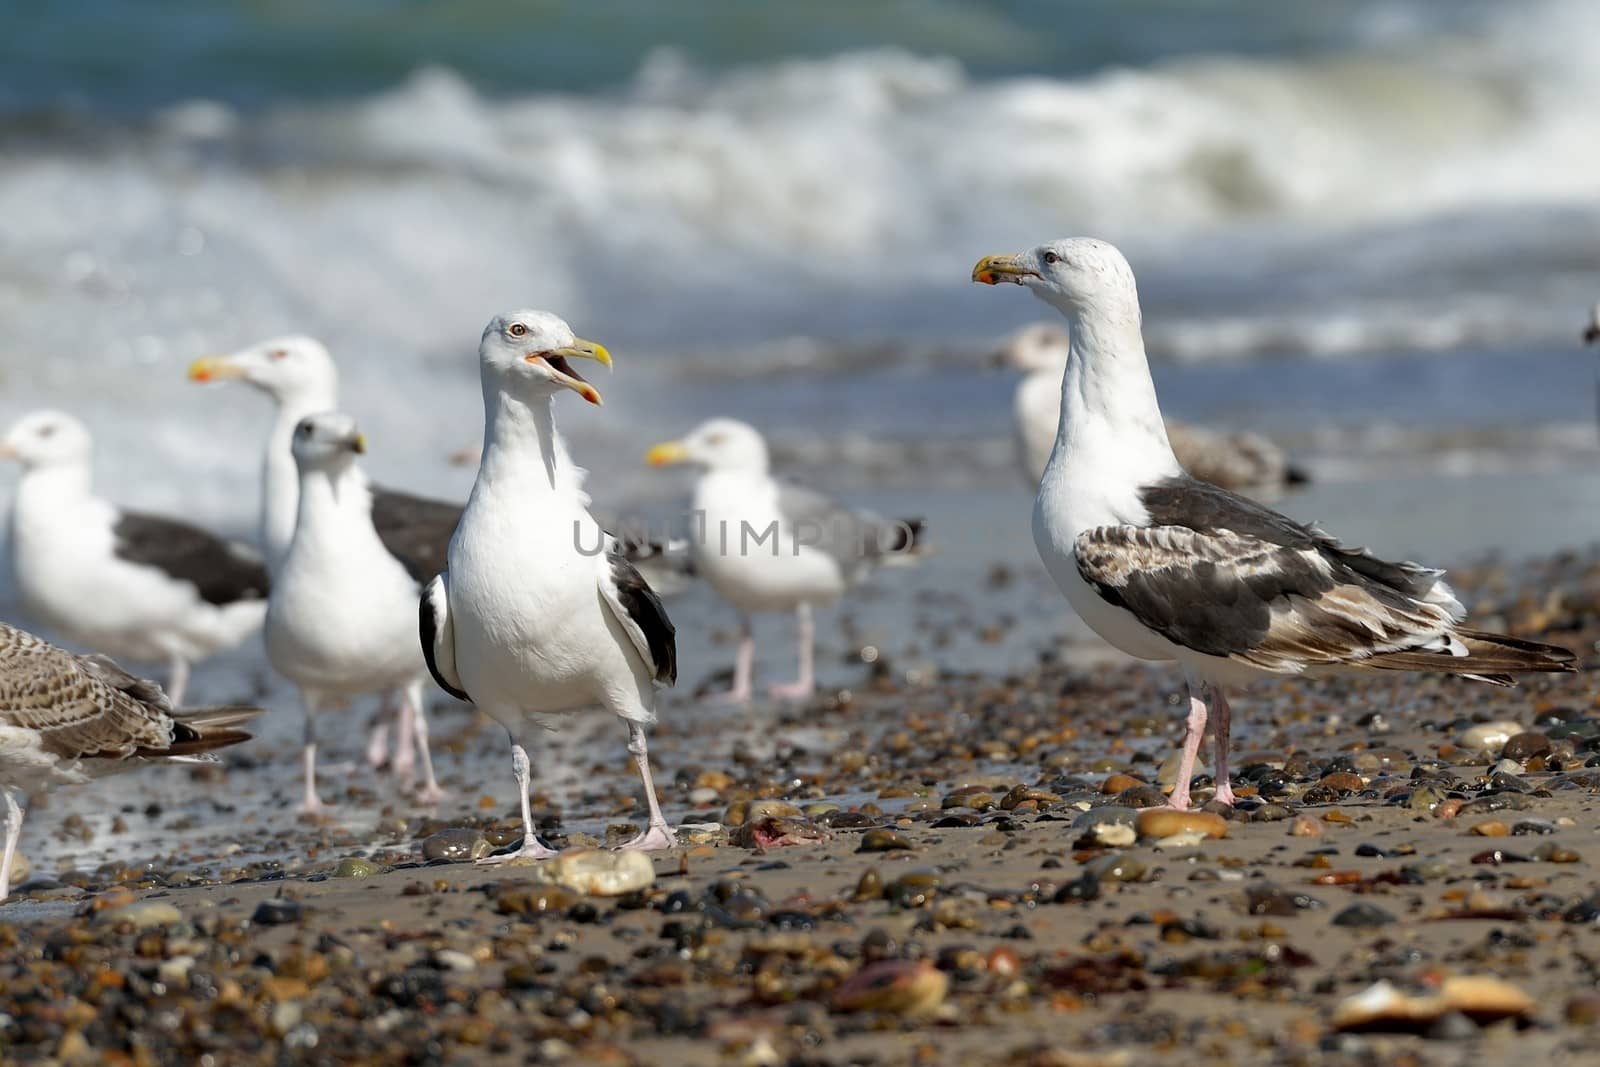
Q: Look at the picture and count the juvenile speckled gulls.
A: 2